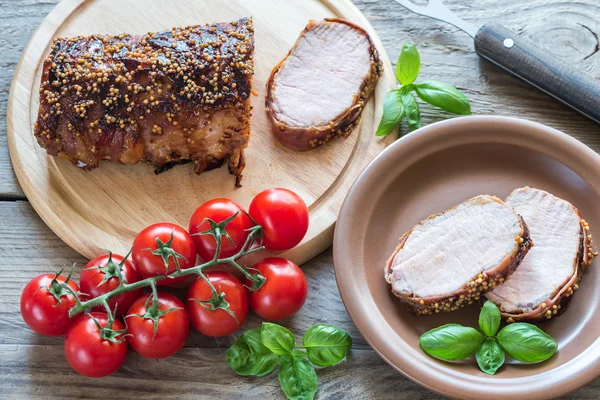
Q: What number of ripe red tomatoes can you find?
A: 9